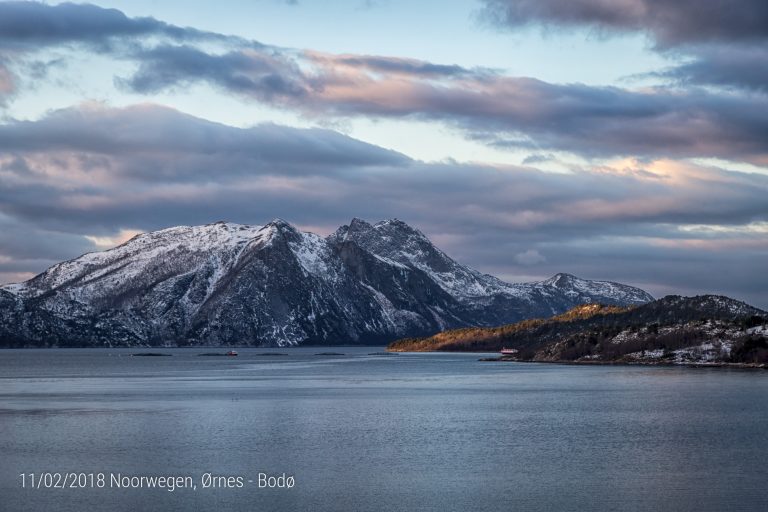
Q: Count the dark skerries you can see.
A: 5